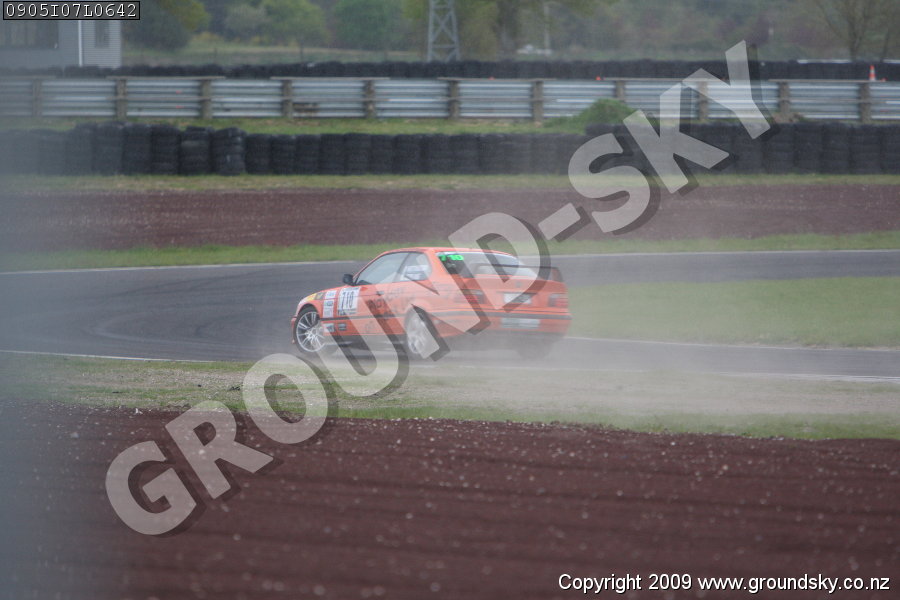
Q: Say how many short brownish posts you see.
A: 11